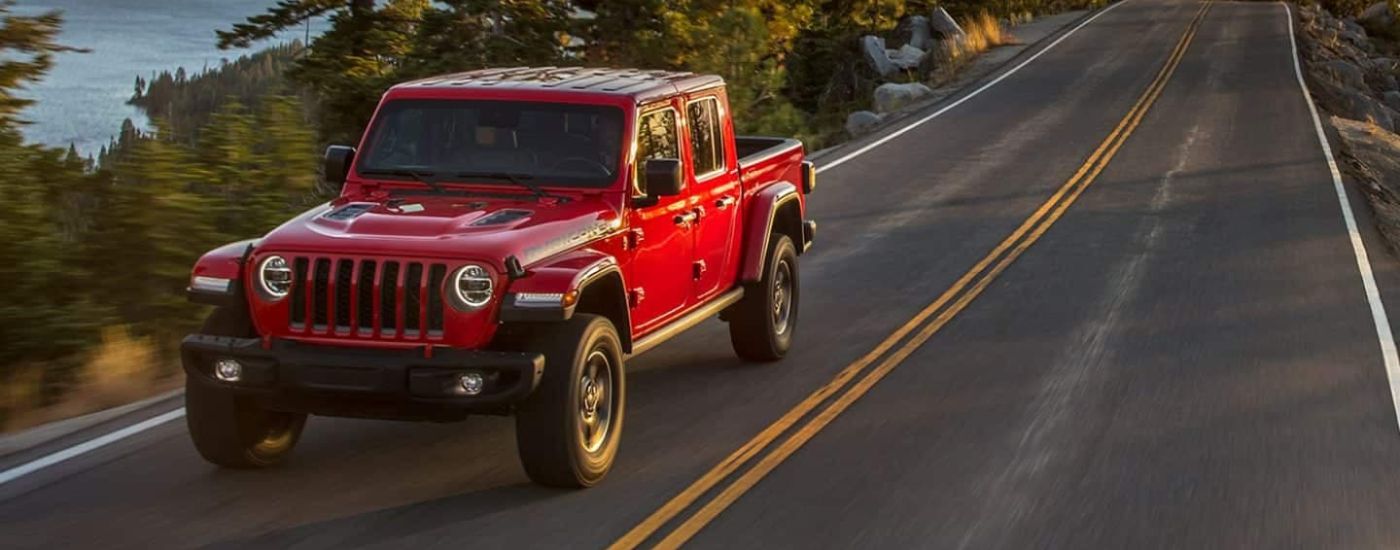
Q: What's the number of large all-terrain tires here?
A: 3